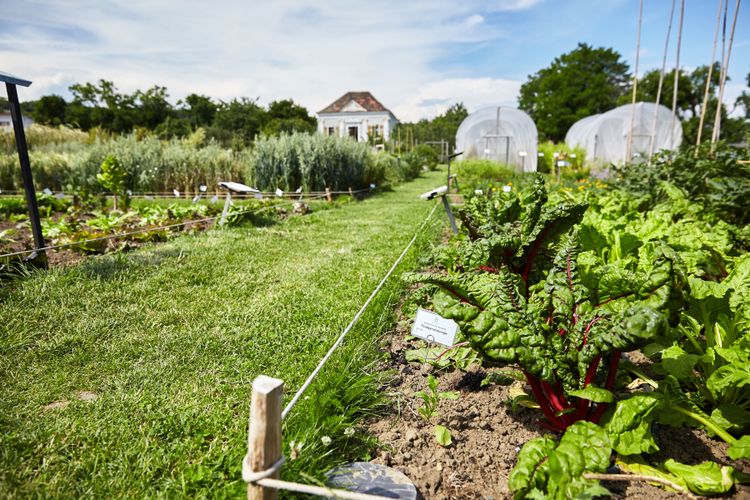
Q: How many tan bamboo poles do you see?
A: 6